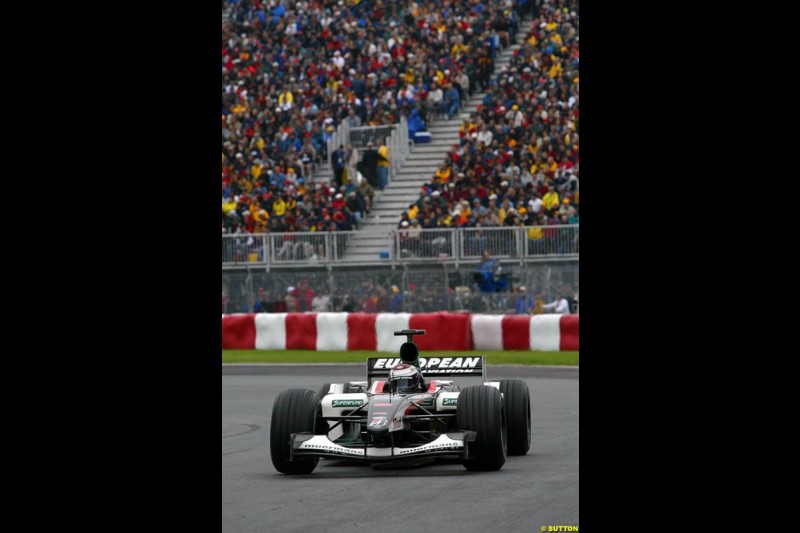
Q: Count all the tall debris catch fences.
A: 1